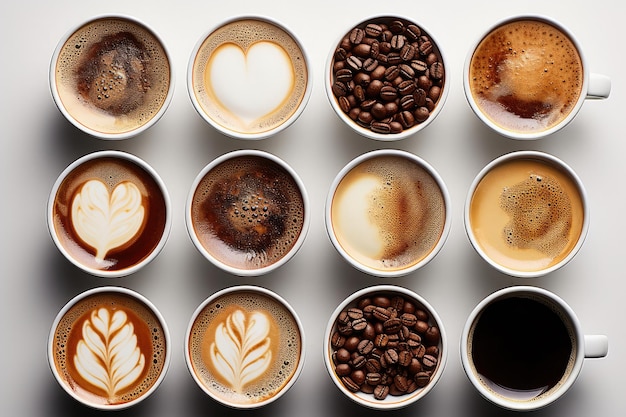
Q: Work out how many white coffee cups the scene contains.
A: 12